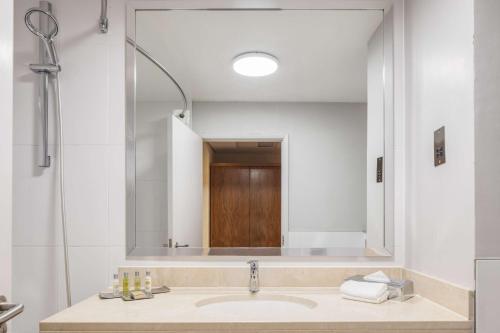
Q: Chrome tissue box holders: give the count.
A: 1